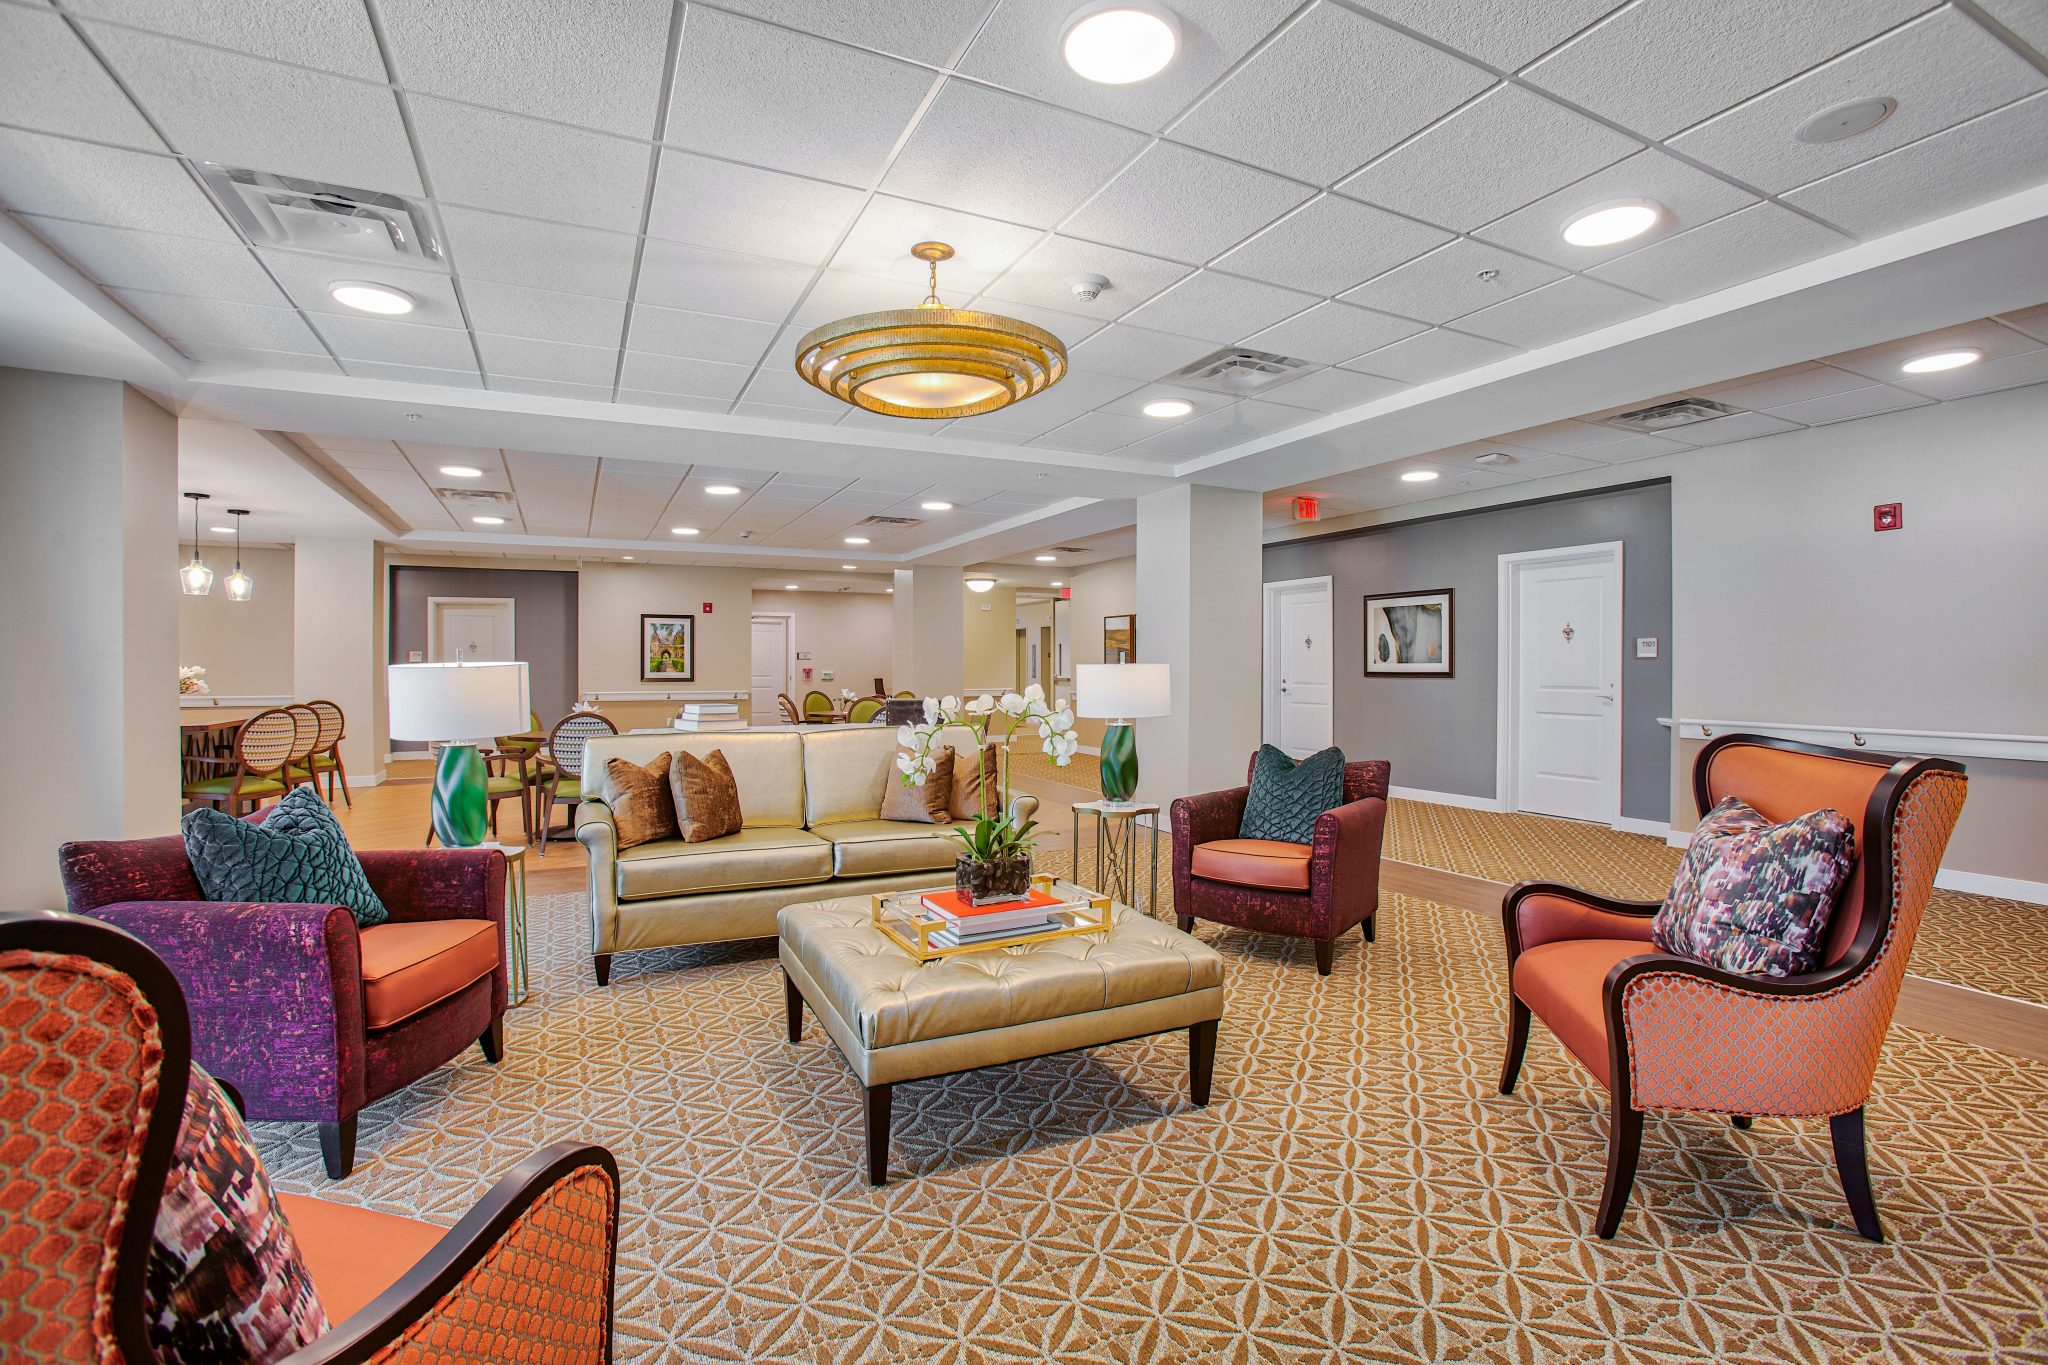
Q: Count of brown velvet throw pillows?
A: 4